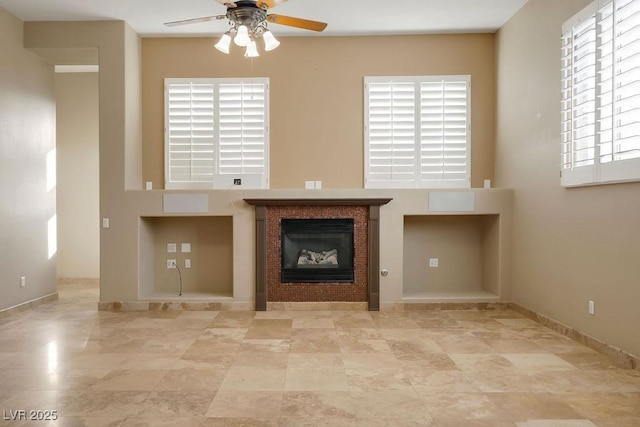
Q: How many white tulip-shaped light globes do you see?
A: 4